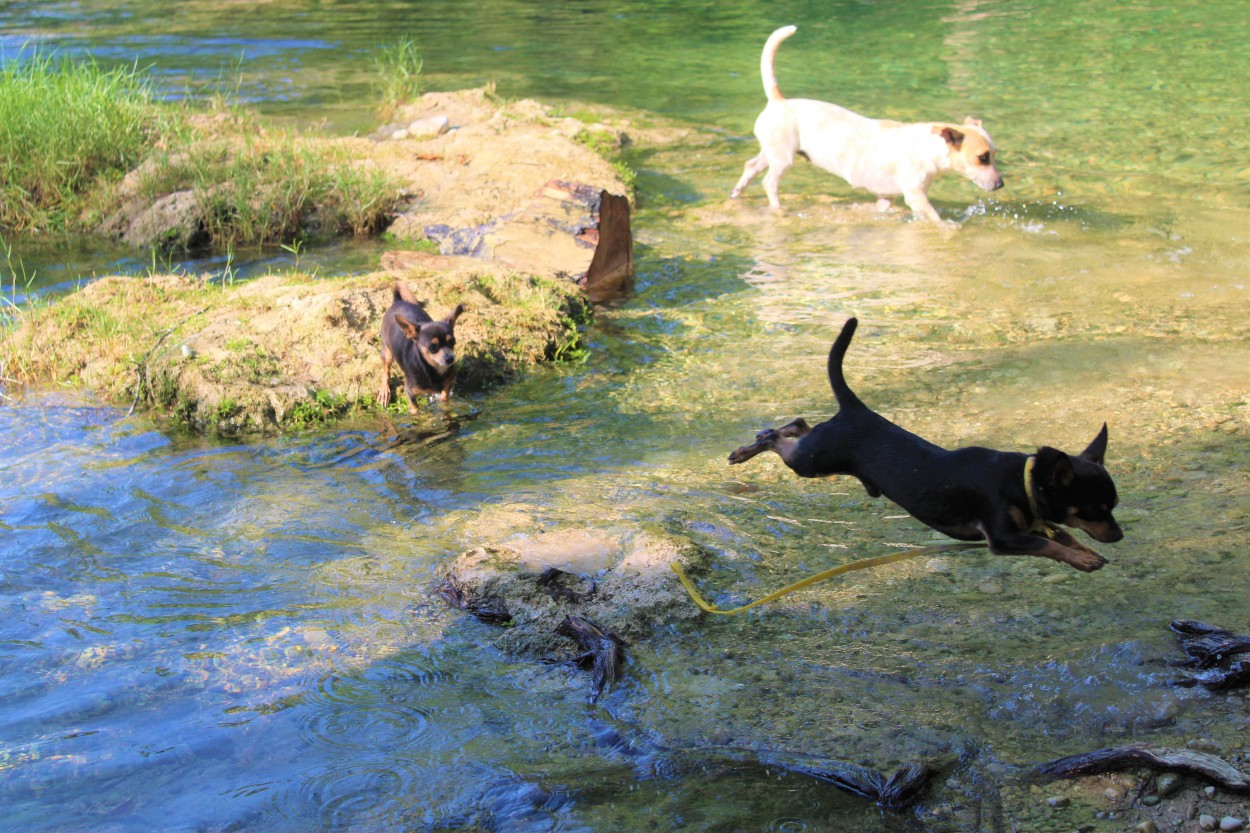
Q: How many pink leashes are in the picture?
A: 0